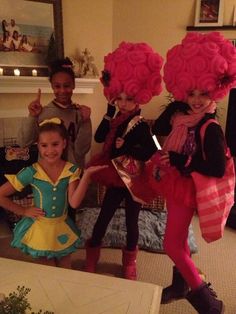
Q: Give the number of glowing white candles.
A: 3